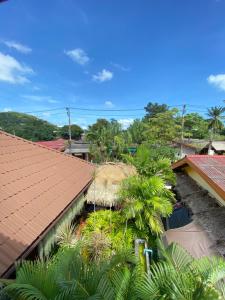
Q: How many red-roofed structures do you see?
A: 3